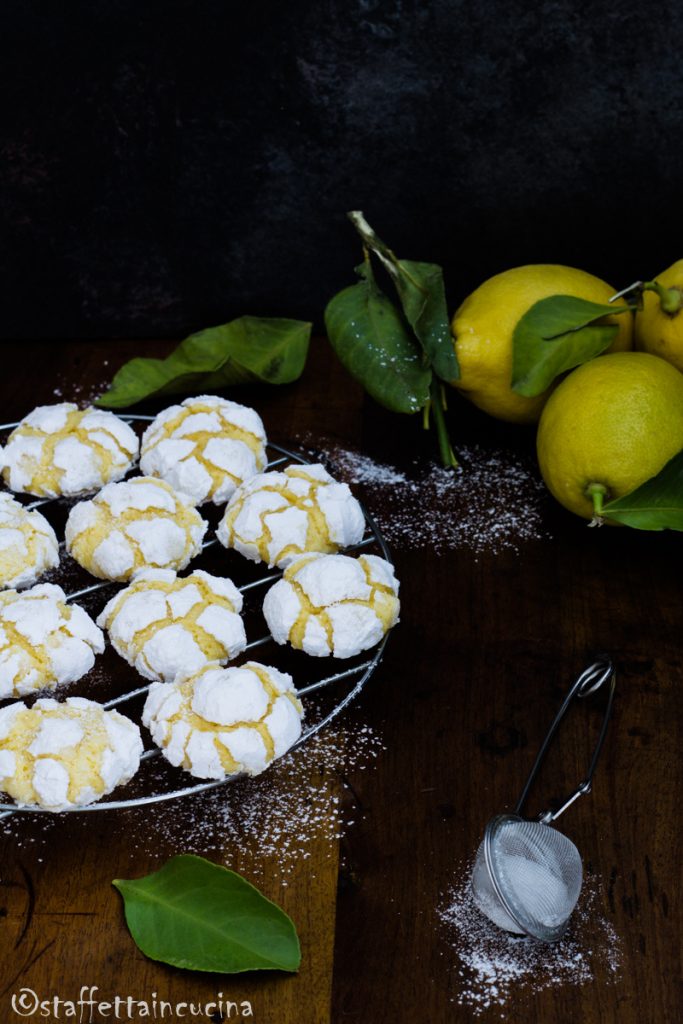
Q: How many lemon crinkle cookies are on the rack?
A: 10